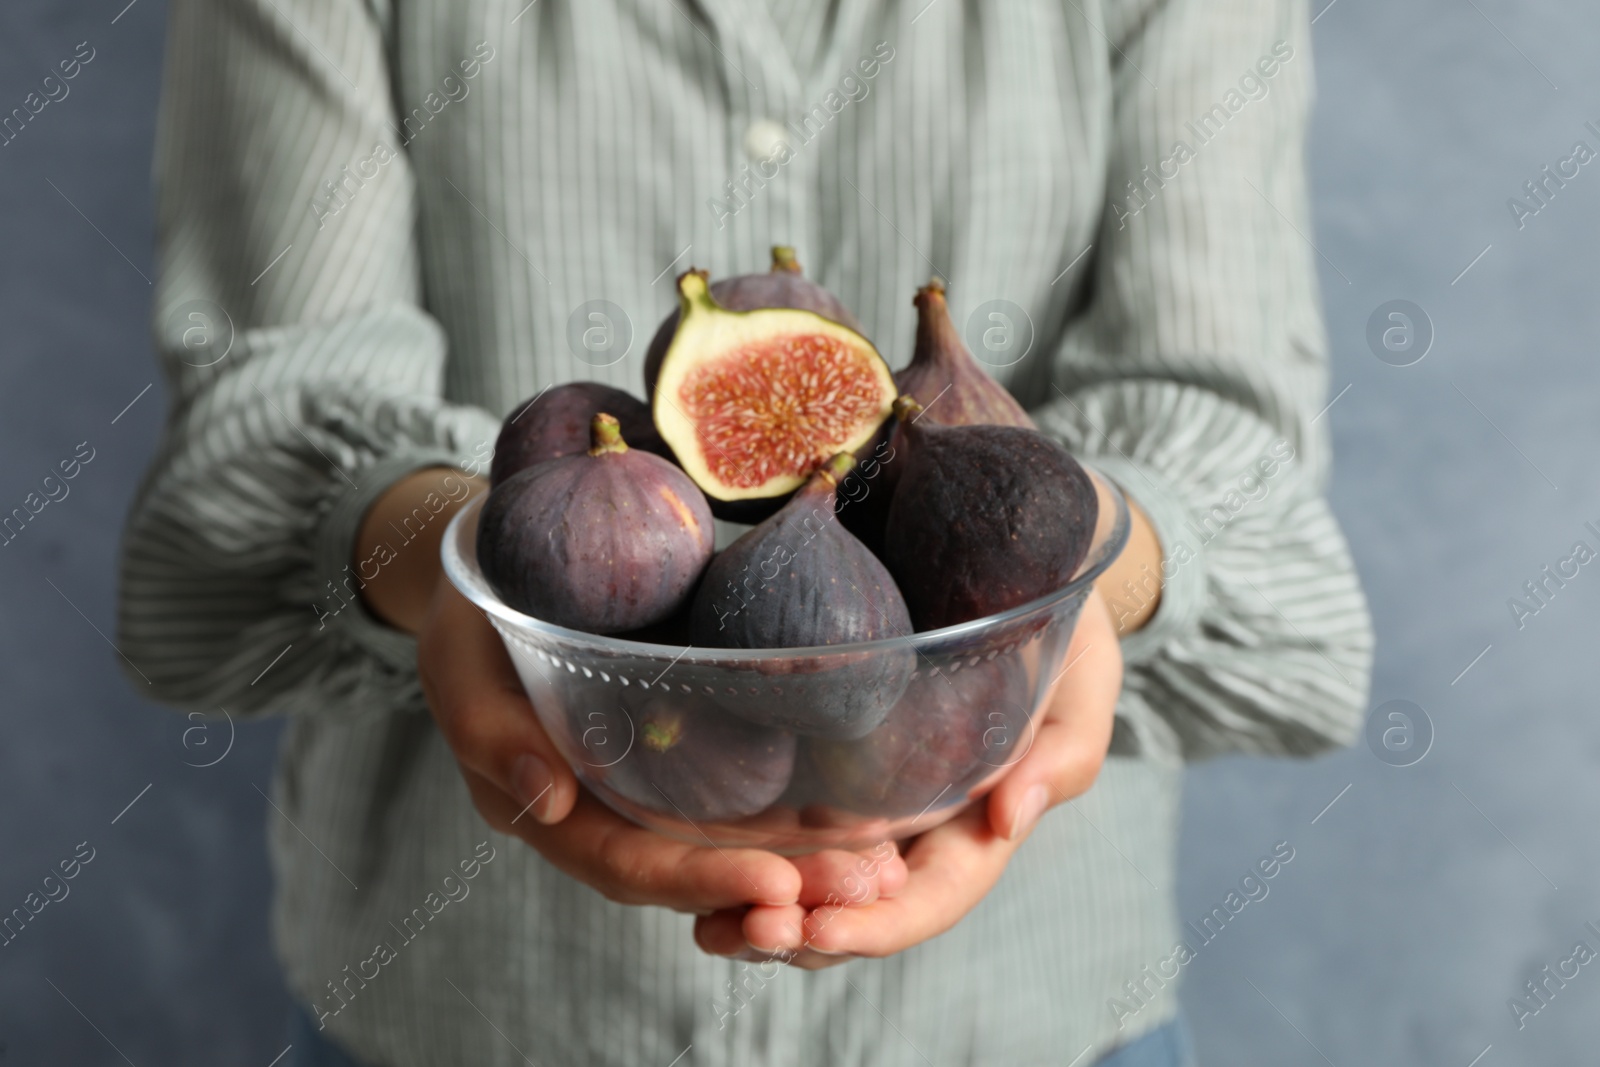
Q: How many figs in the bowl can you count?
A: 9